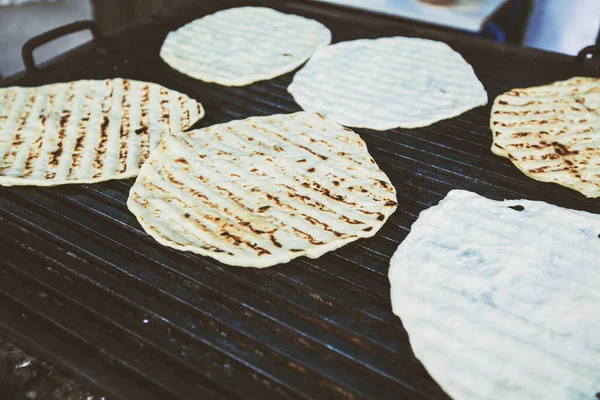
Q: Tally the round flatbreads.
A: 6